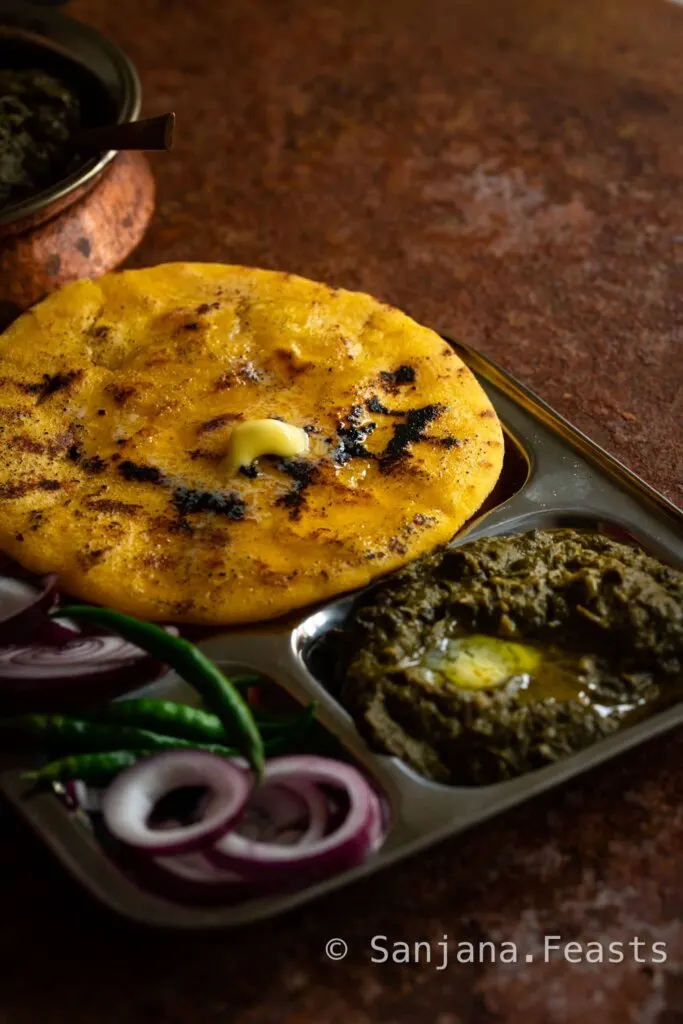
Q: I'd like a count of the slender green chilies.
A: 4